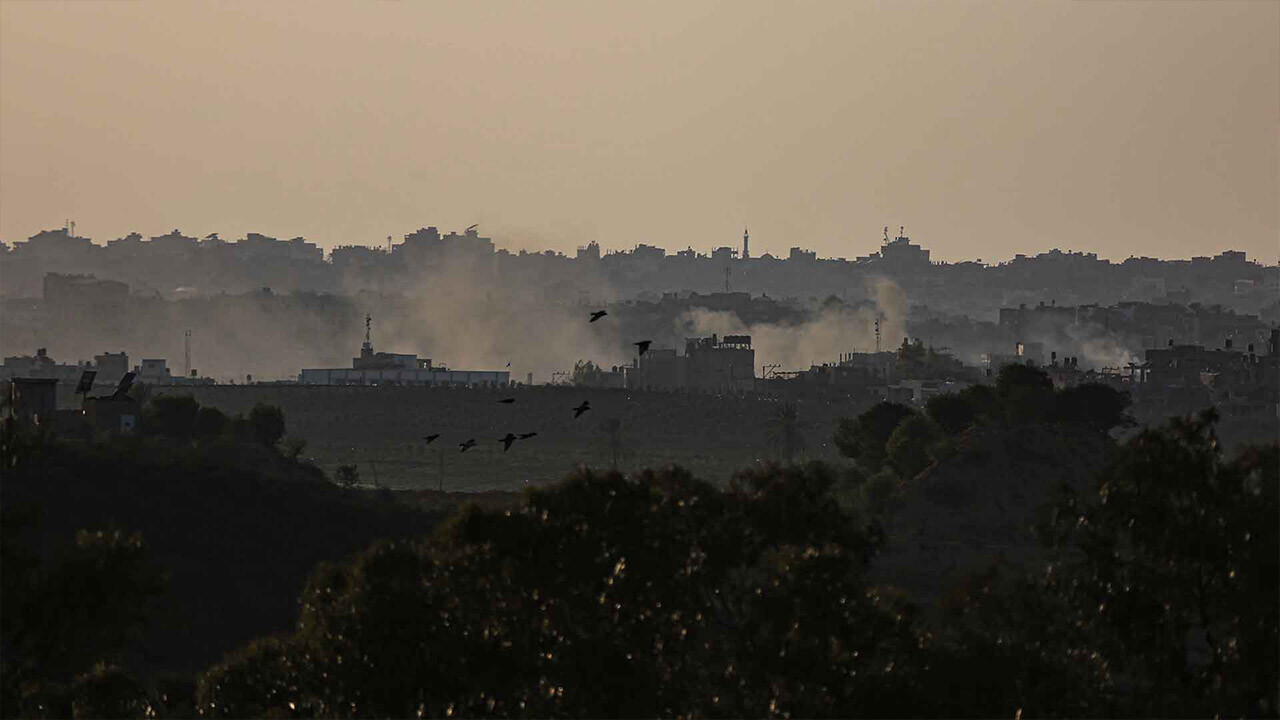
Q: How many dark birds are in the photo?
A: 8